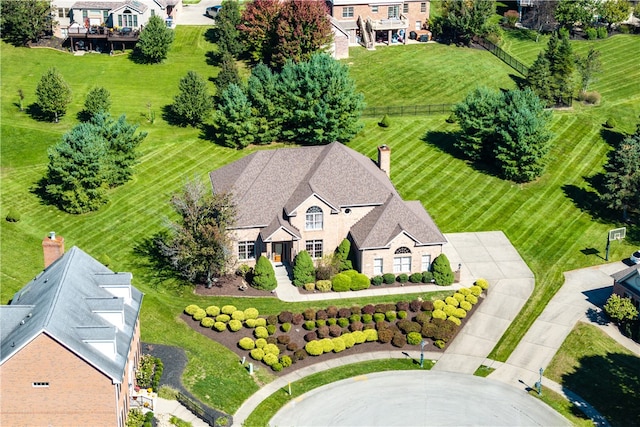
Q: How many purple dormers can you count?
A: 0